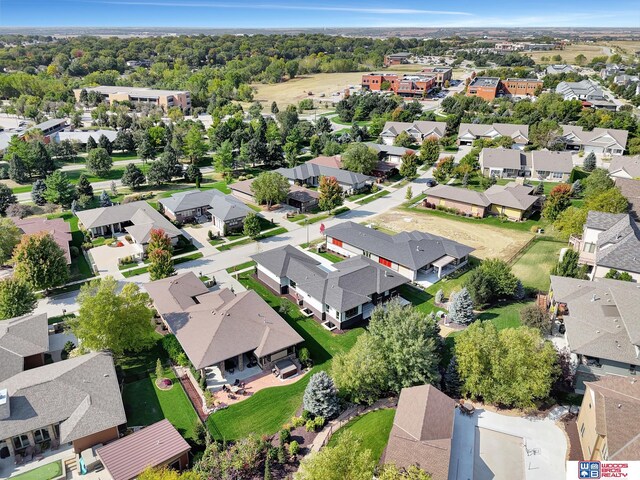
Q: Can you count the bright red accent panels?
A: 2